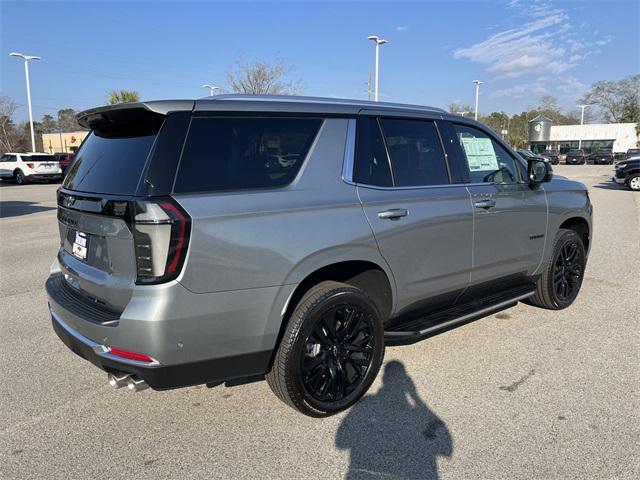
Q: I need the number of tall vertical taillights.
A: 1